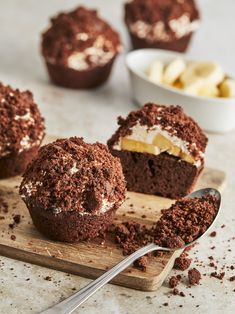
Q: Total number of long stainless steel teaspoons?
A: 1